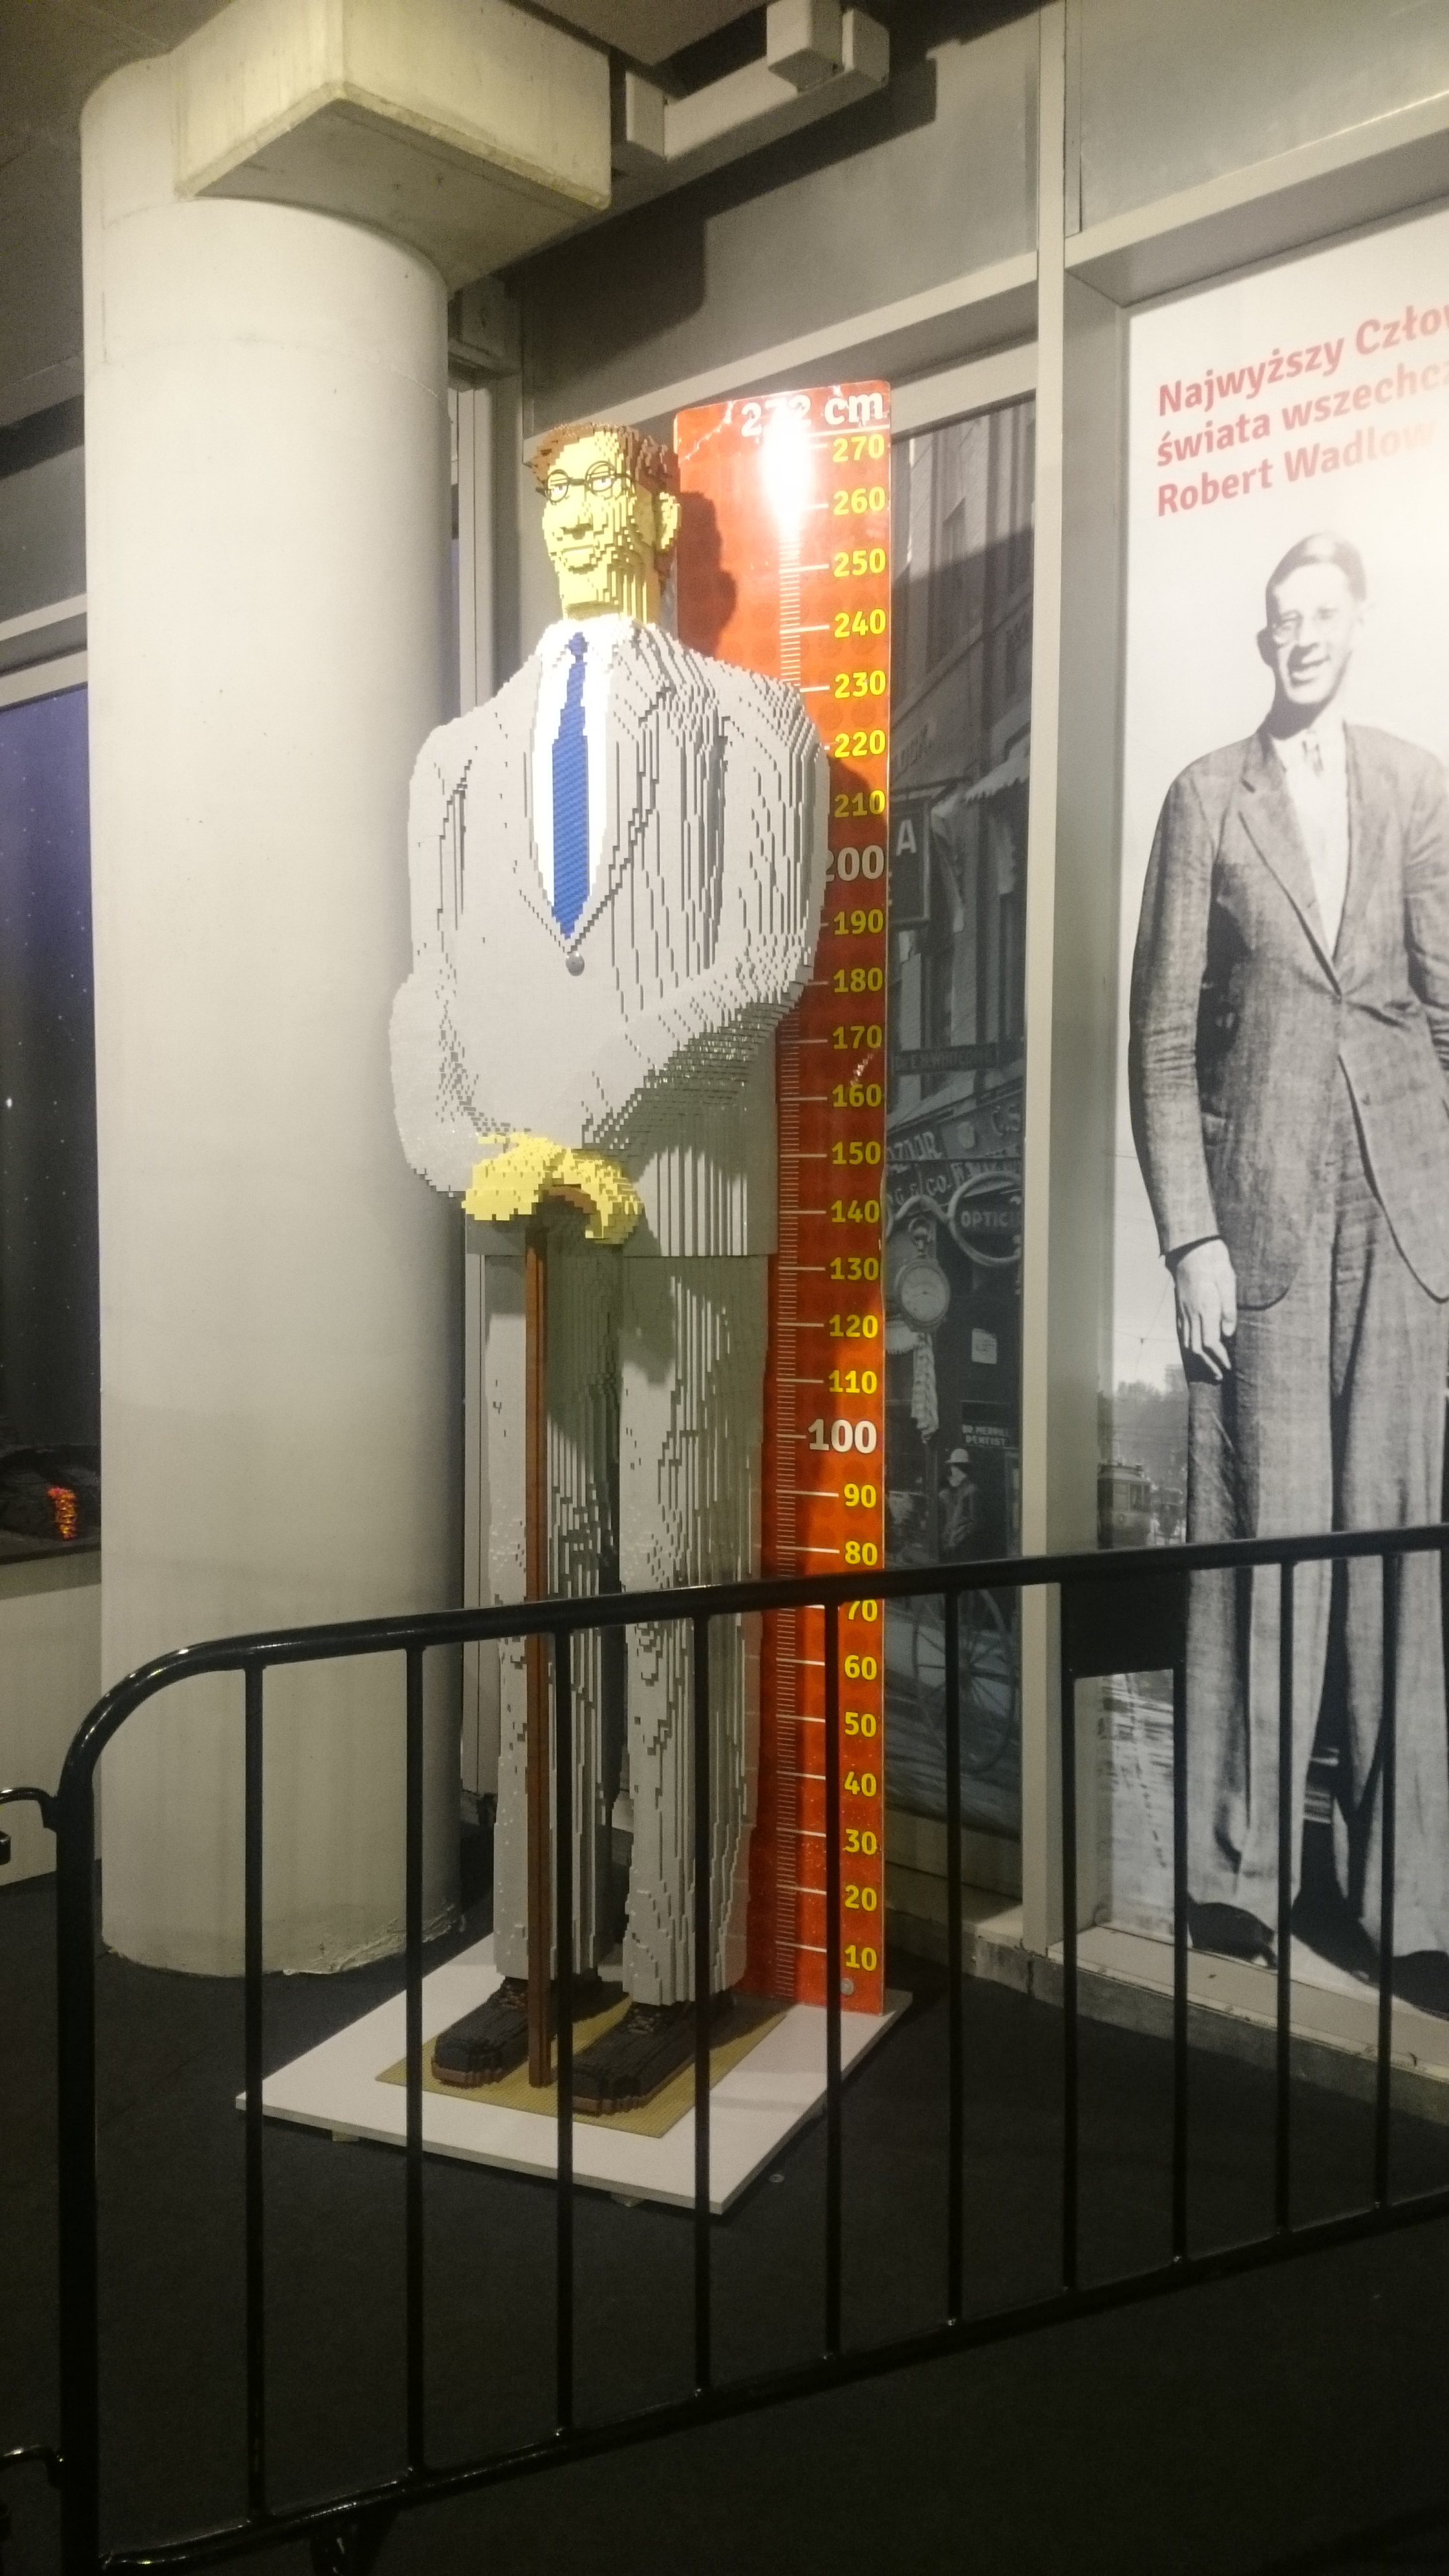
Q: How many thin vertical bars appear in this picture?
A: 10